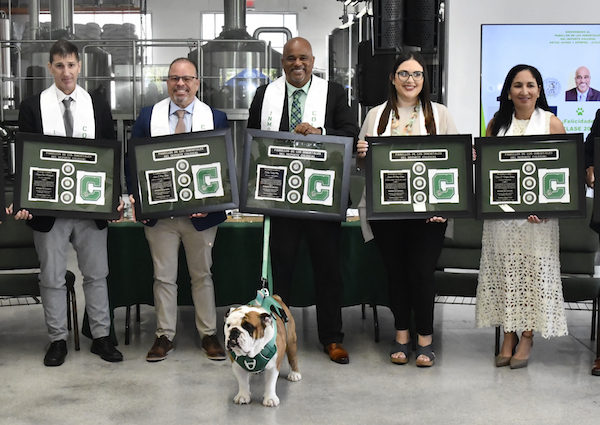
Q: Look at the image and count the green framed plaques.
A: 5